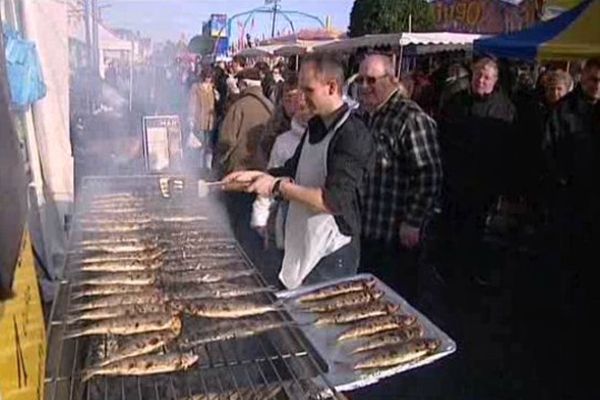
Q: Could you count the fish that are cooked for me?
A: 6